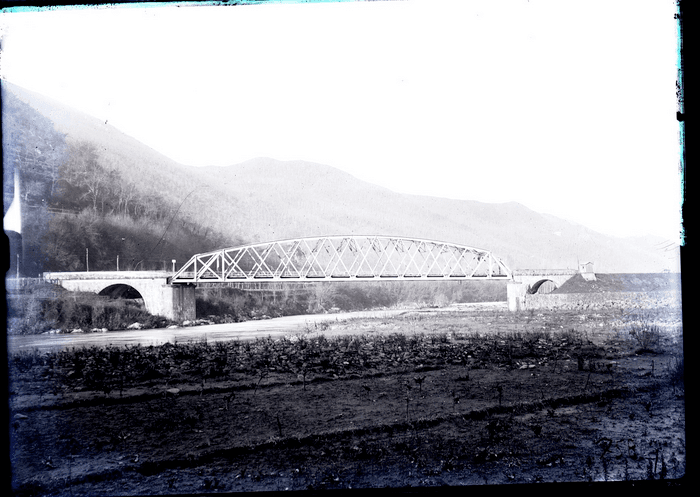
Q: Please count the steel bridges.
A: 1